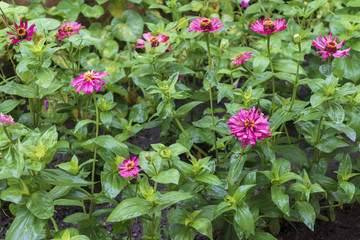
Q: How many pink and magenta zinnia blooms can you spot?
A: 11